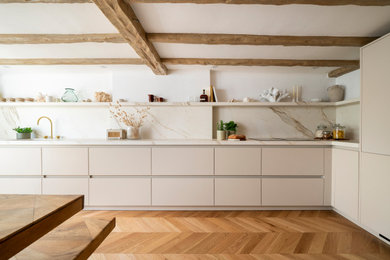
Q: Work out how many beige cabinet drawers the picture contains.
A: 12